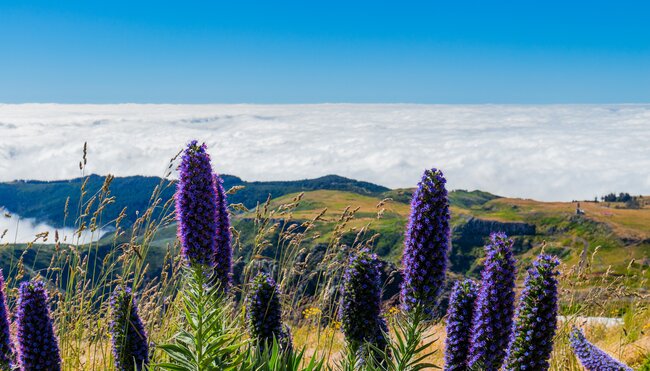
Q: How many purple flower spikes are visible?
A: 12